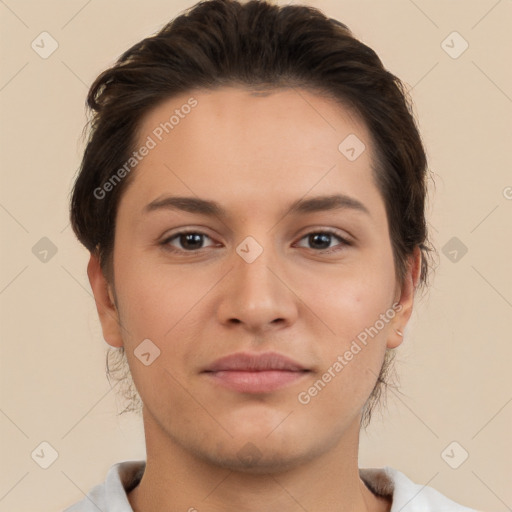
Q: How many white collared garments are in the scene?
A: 1